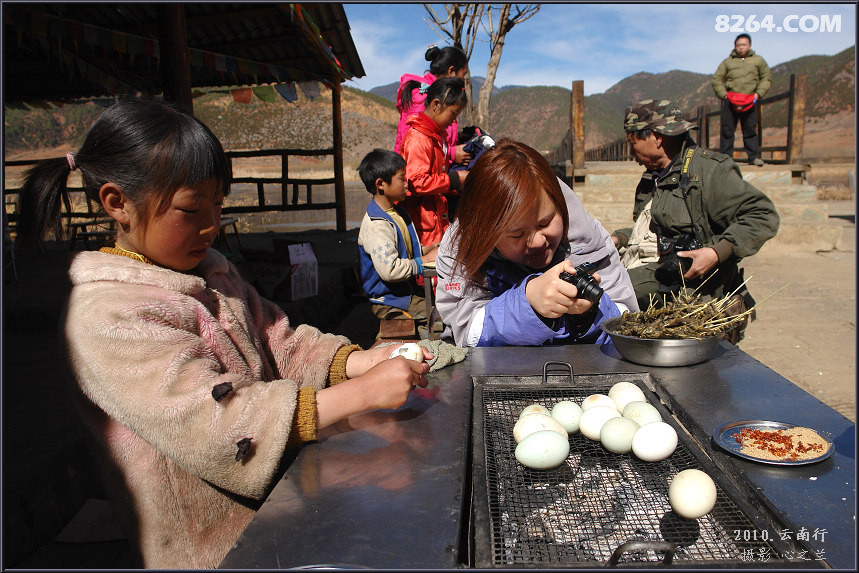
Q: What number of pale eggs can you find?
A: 12